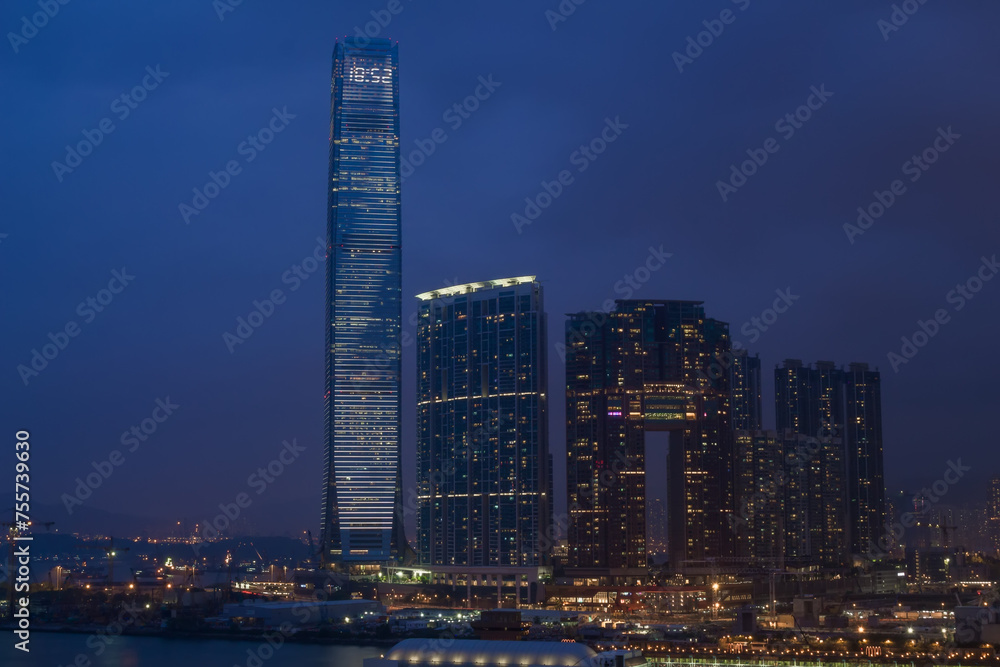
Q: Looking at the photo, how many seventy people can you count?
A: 0